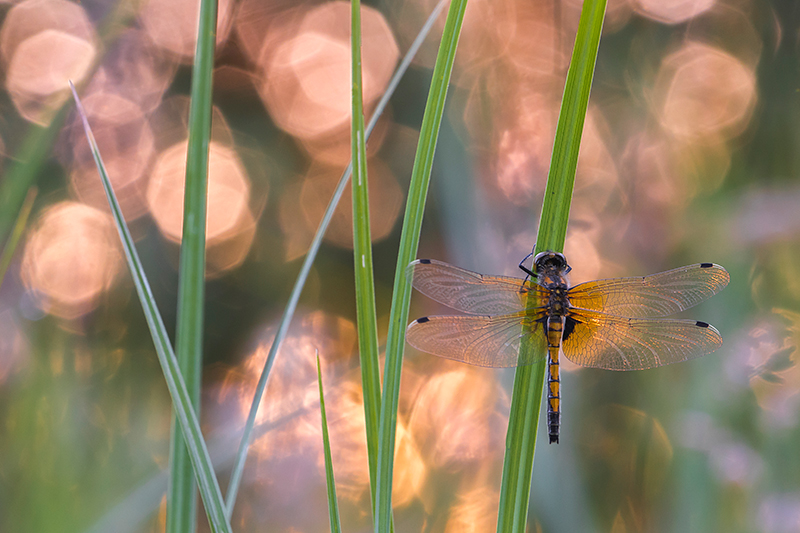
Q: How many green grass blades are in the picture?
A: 7